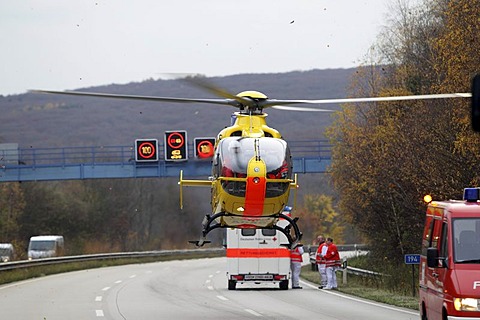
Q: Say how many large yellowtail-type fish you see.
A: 0